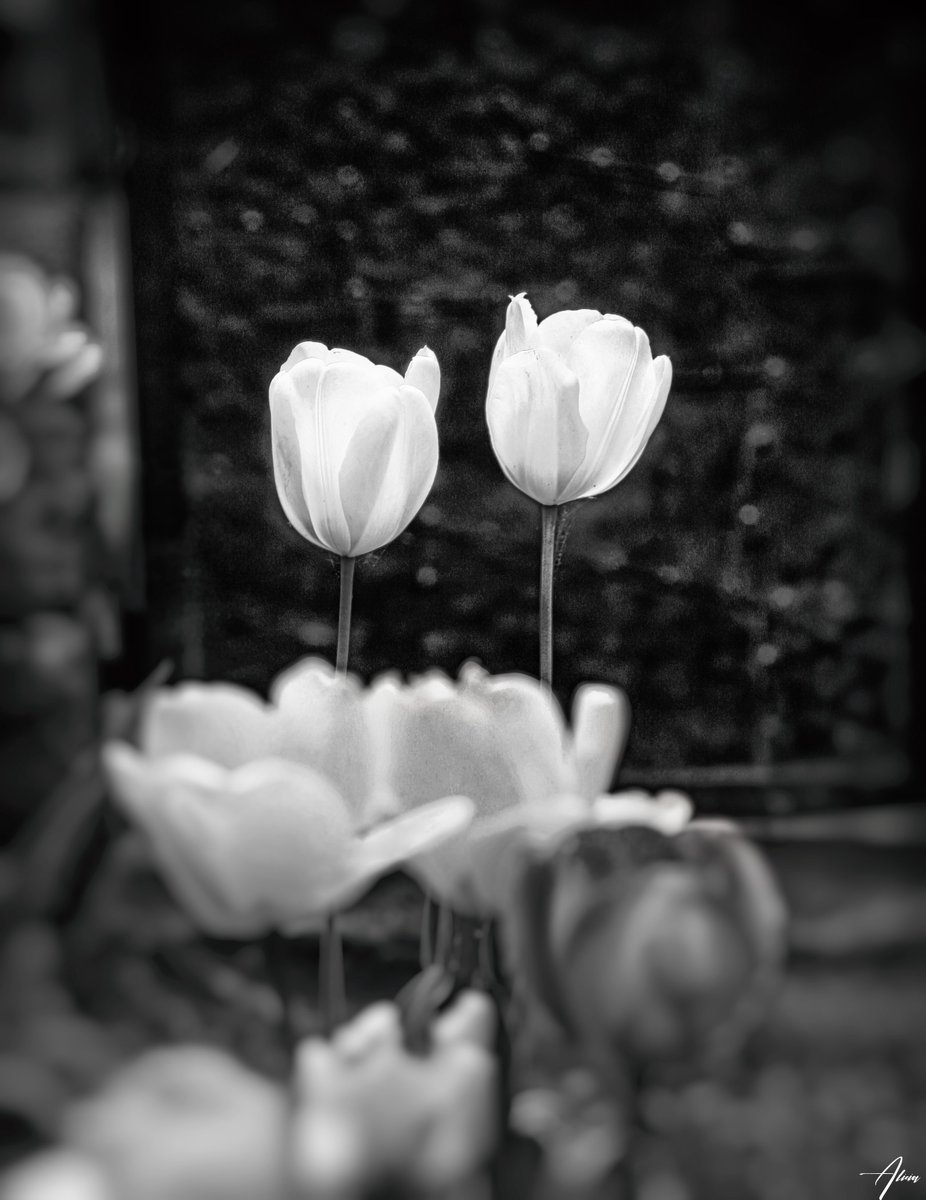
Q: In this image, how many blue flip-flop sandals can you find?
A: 0